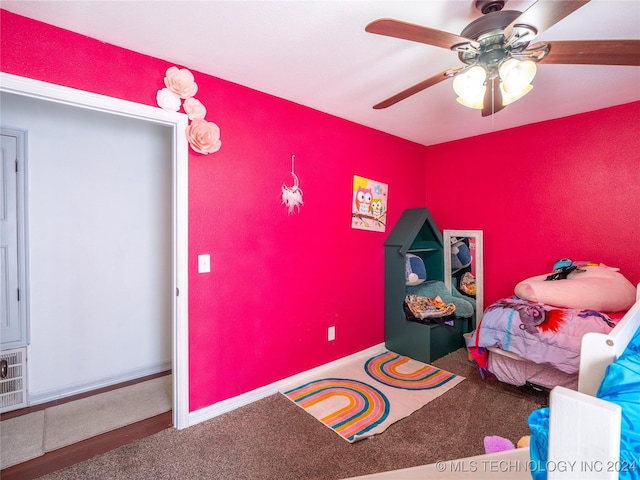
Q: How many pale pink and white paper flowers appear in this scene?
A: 4